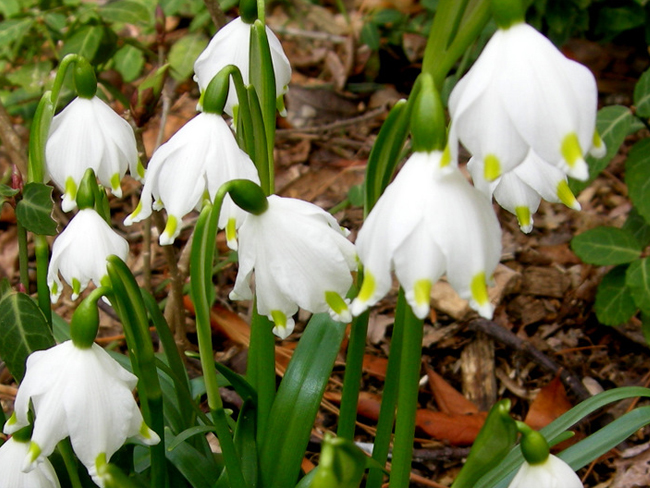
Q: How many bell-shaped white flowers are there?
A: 11